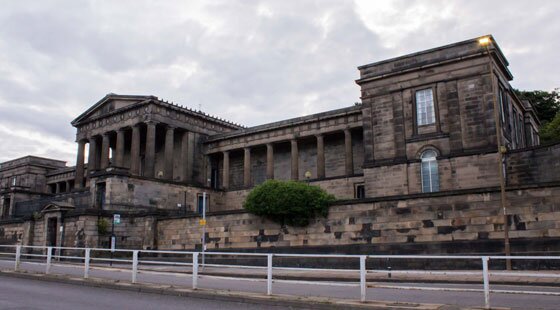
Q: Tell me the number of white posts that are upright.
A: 8